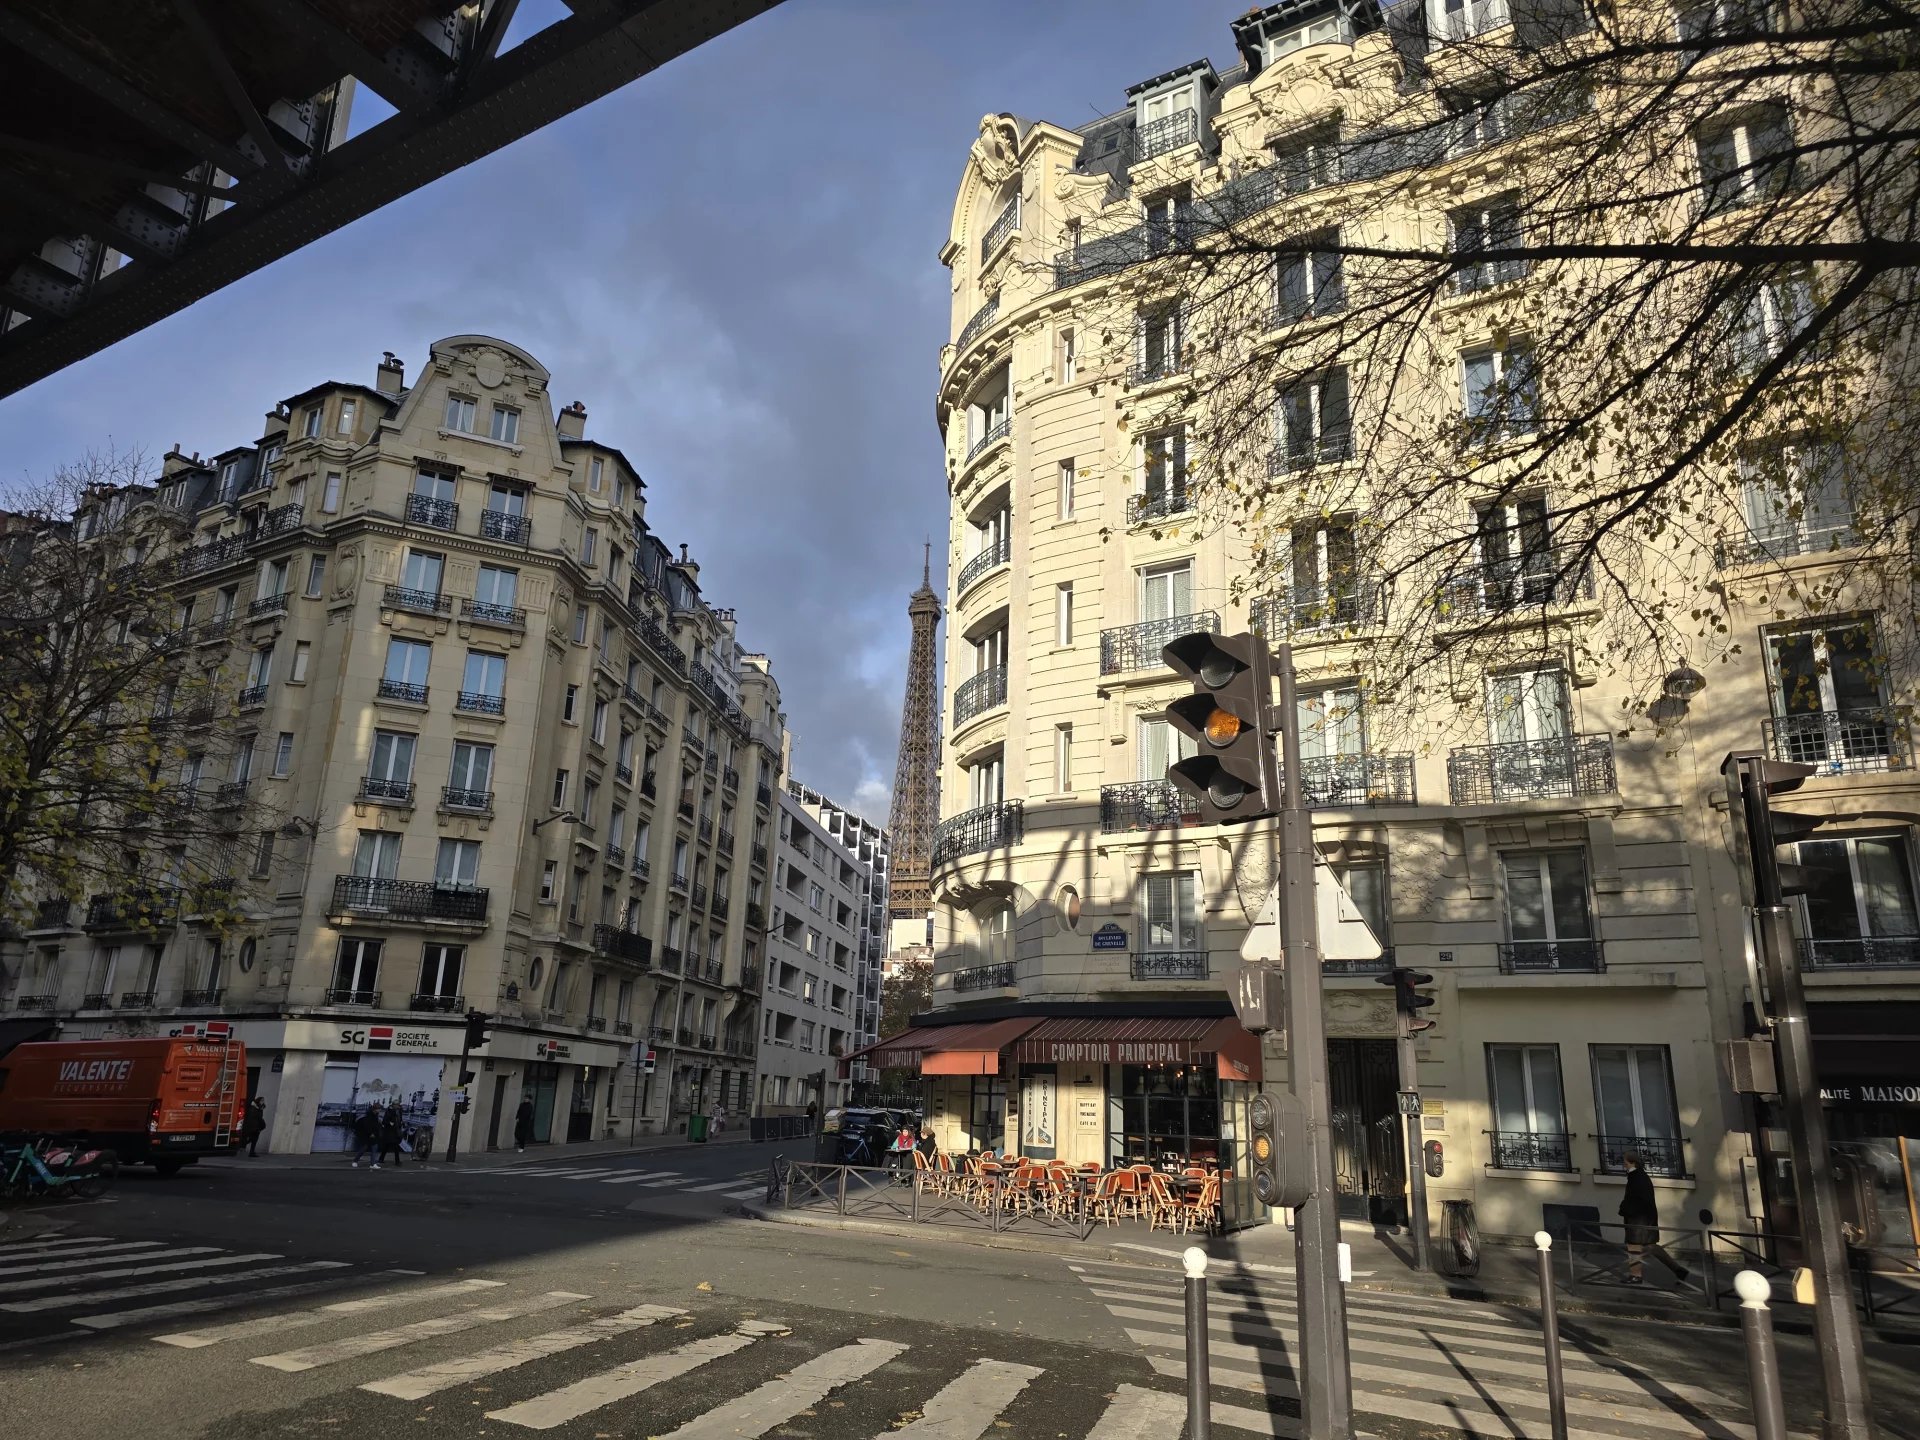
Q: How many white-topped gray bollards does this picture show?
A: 3